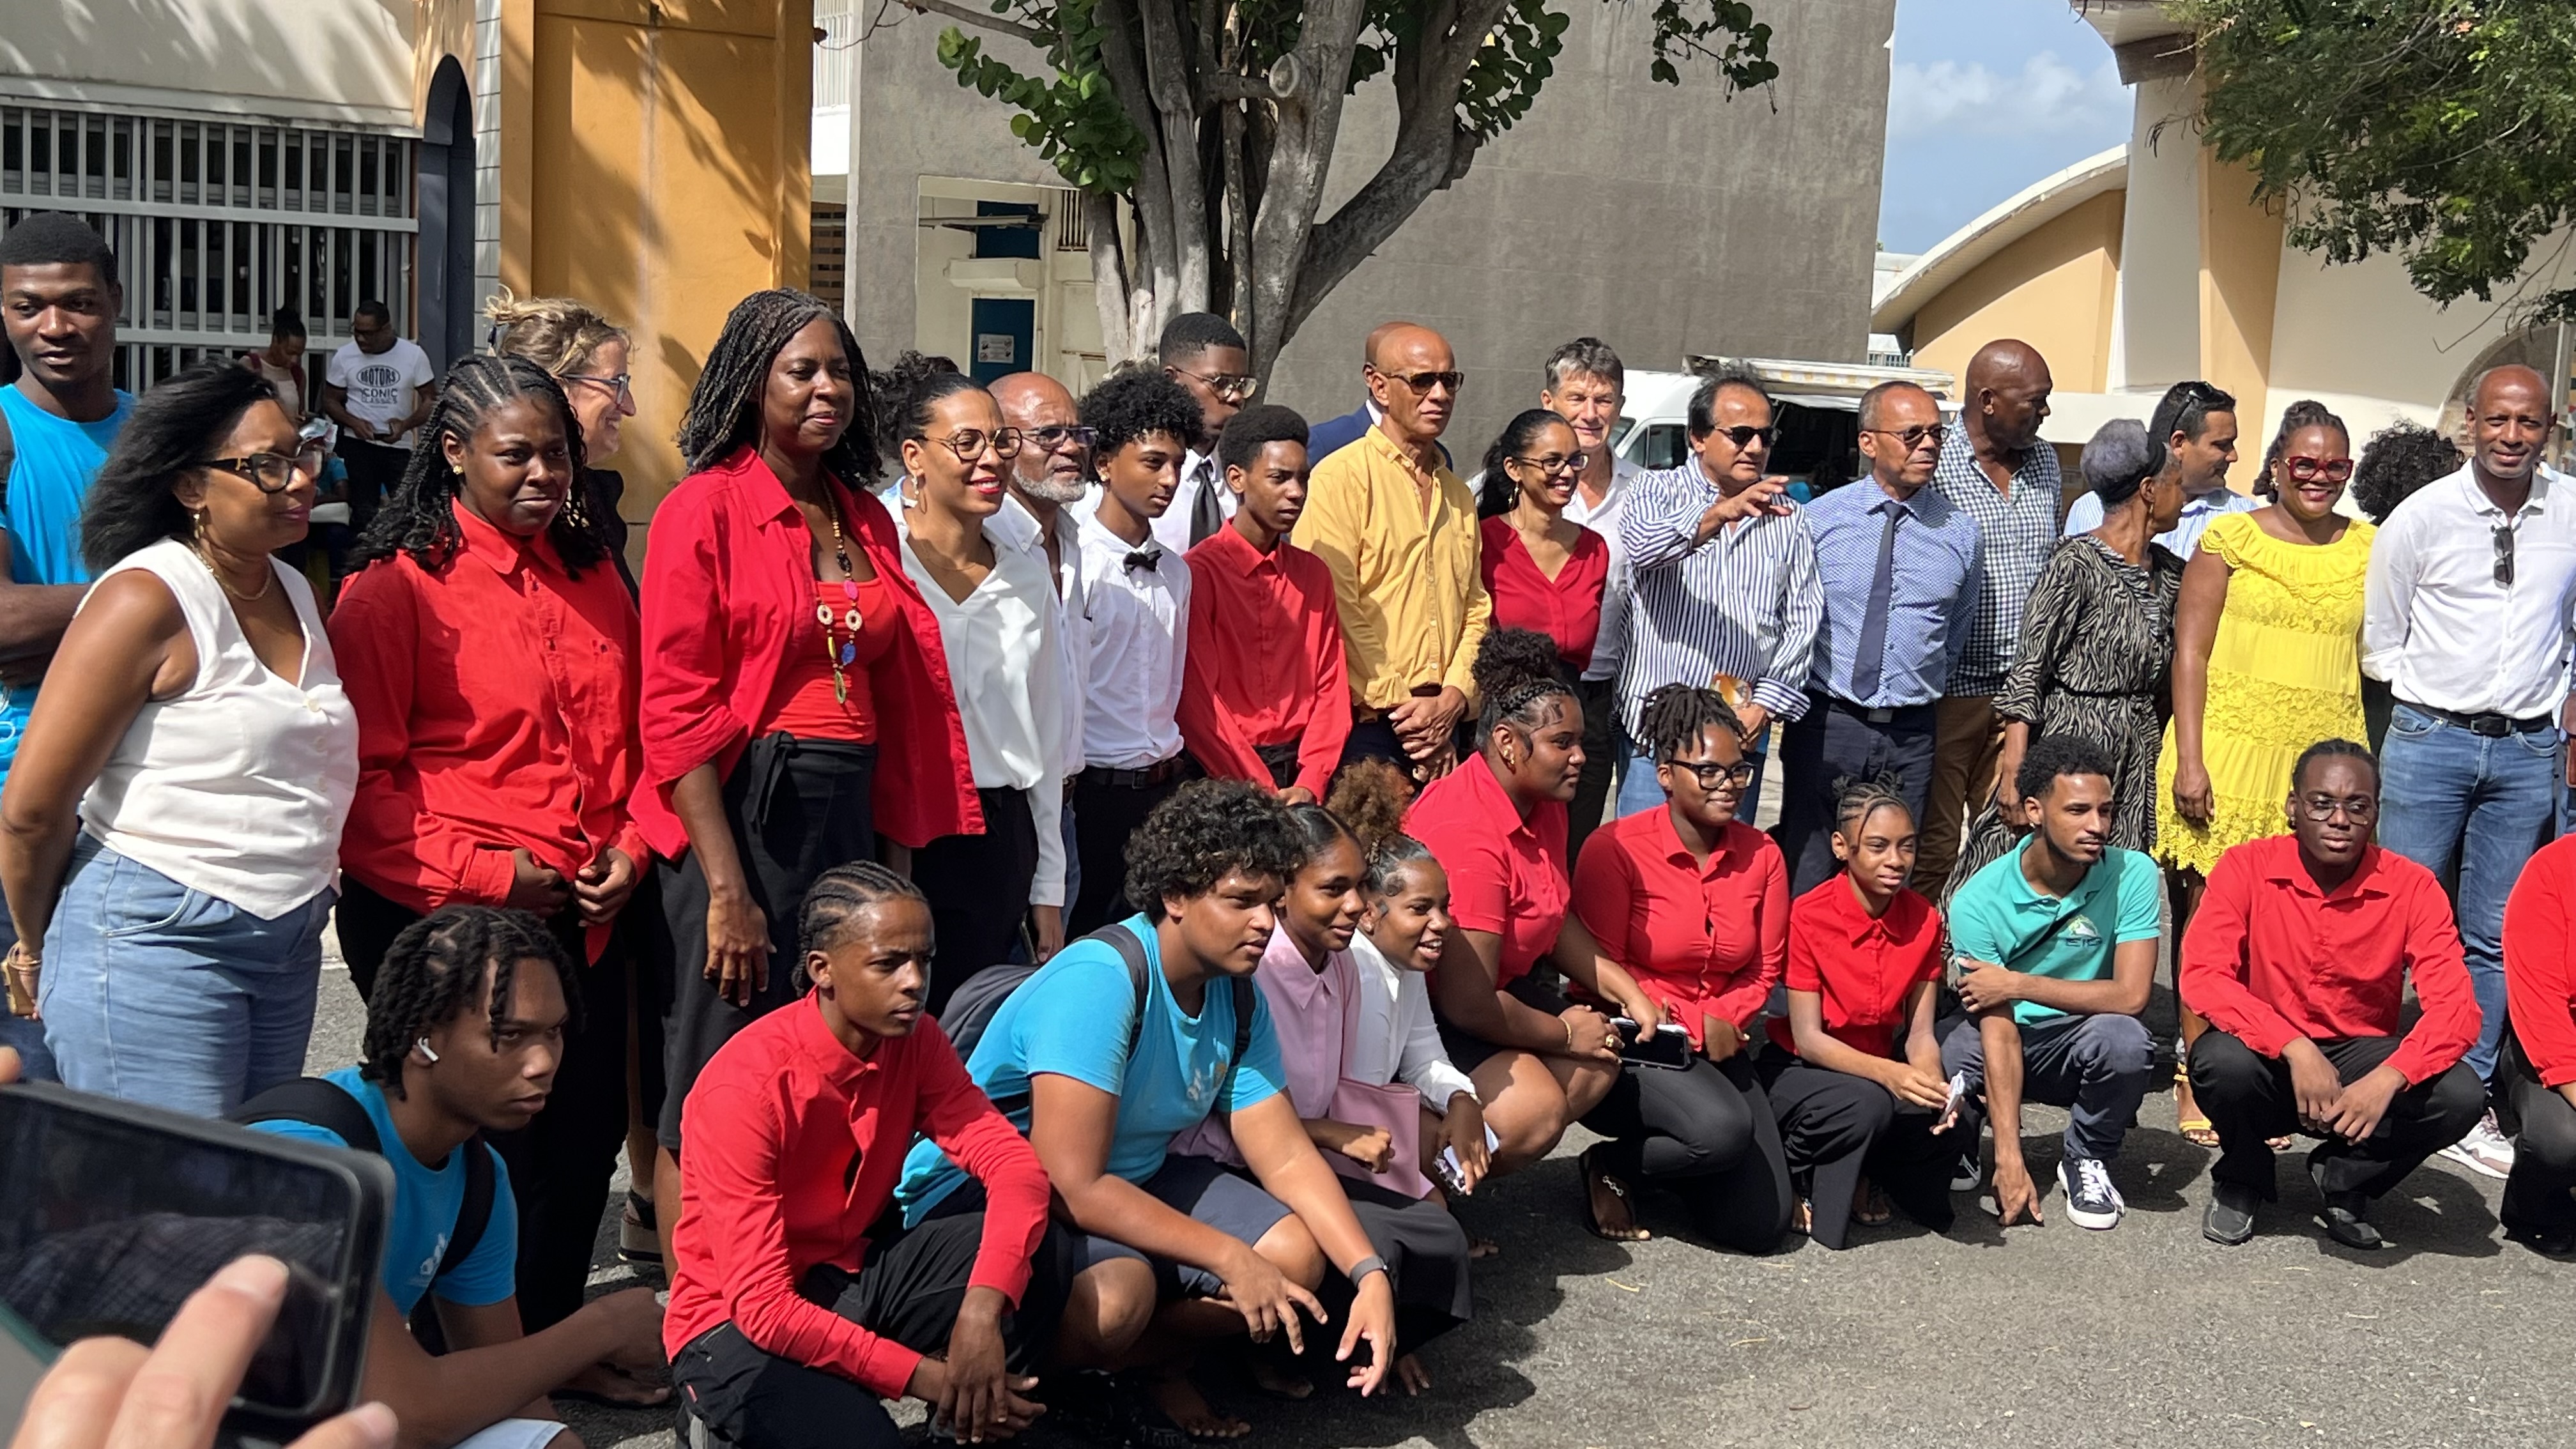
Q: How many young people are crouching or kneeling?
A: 11